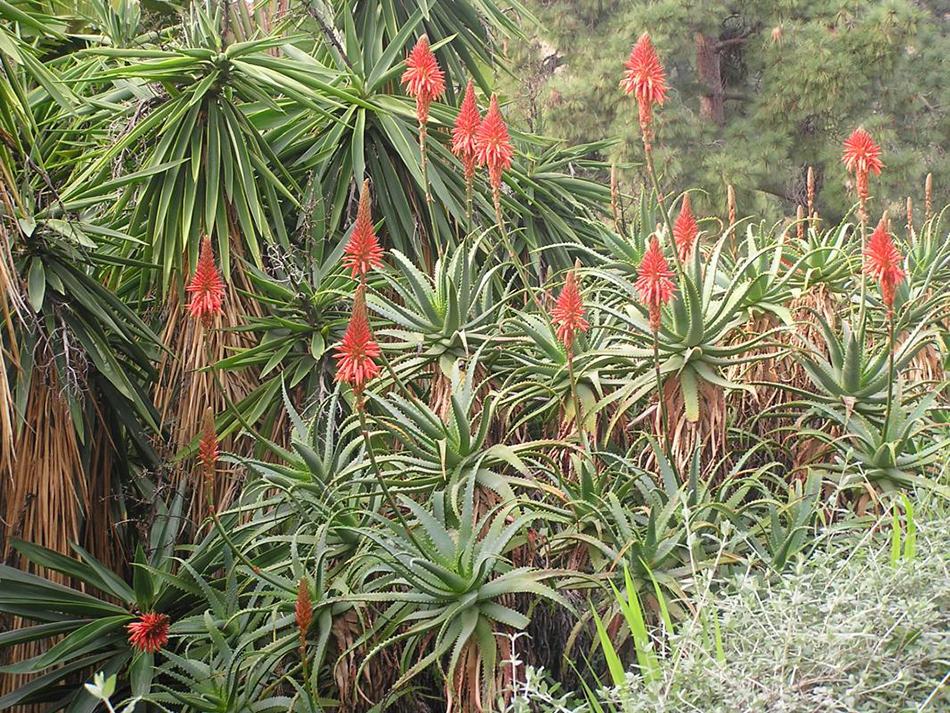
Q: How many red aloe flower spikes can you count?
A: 15